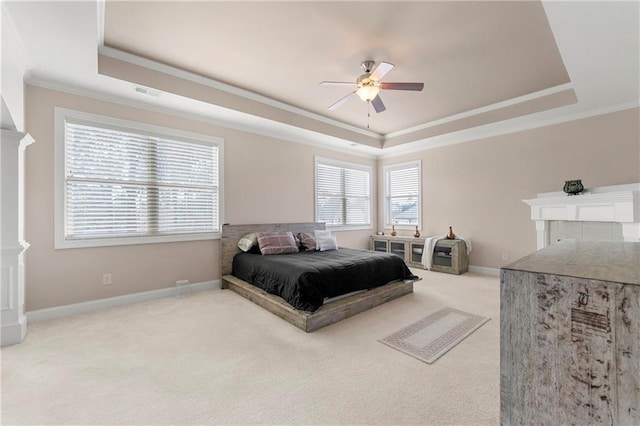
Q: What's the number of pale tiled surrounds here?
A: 1